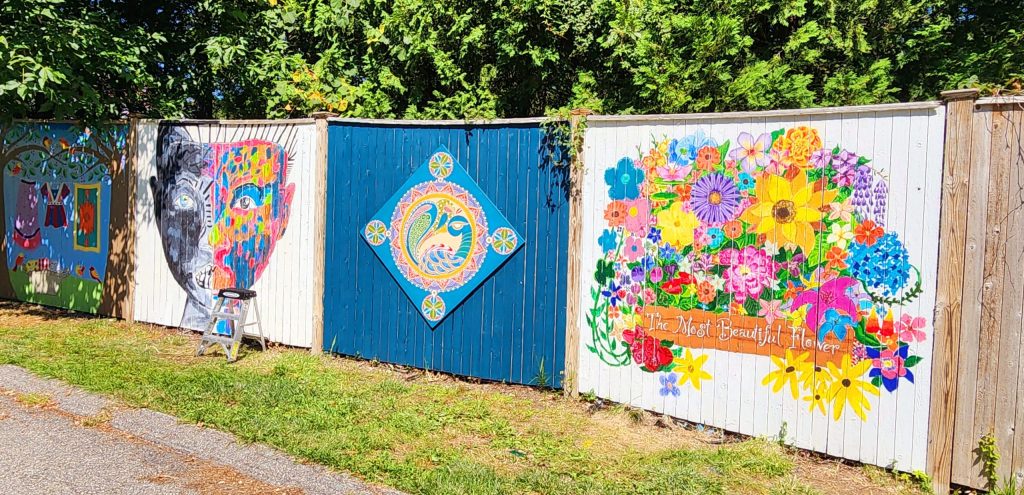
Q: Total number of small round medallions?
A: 4